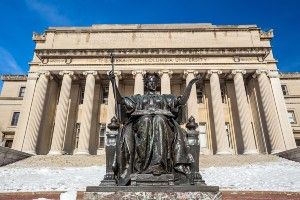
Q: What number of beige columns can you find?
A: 10